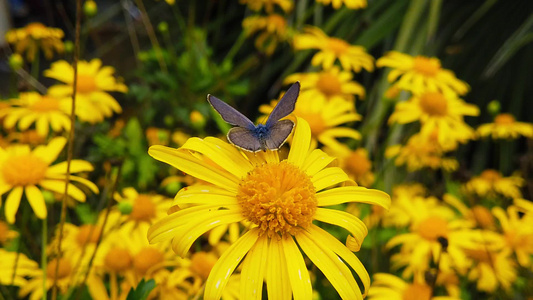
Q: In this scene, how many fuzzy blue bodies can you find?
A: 1